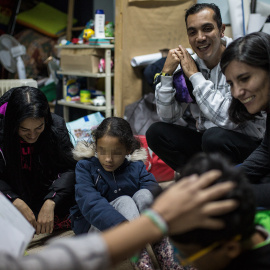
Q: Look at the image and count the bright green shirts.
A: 1